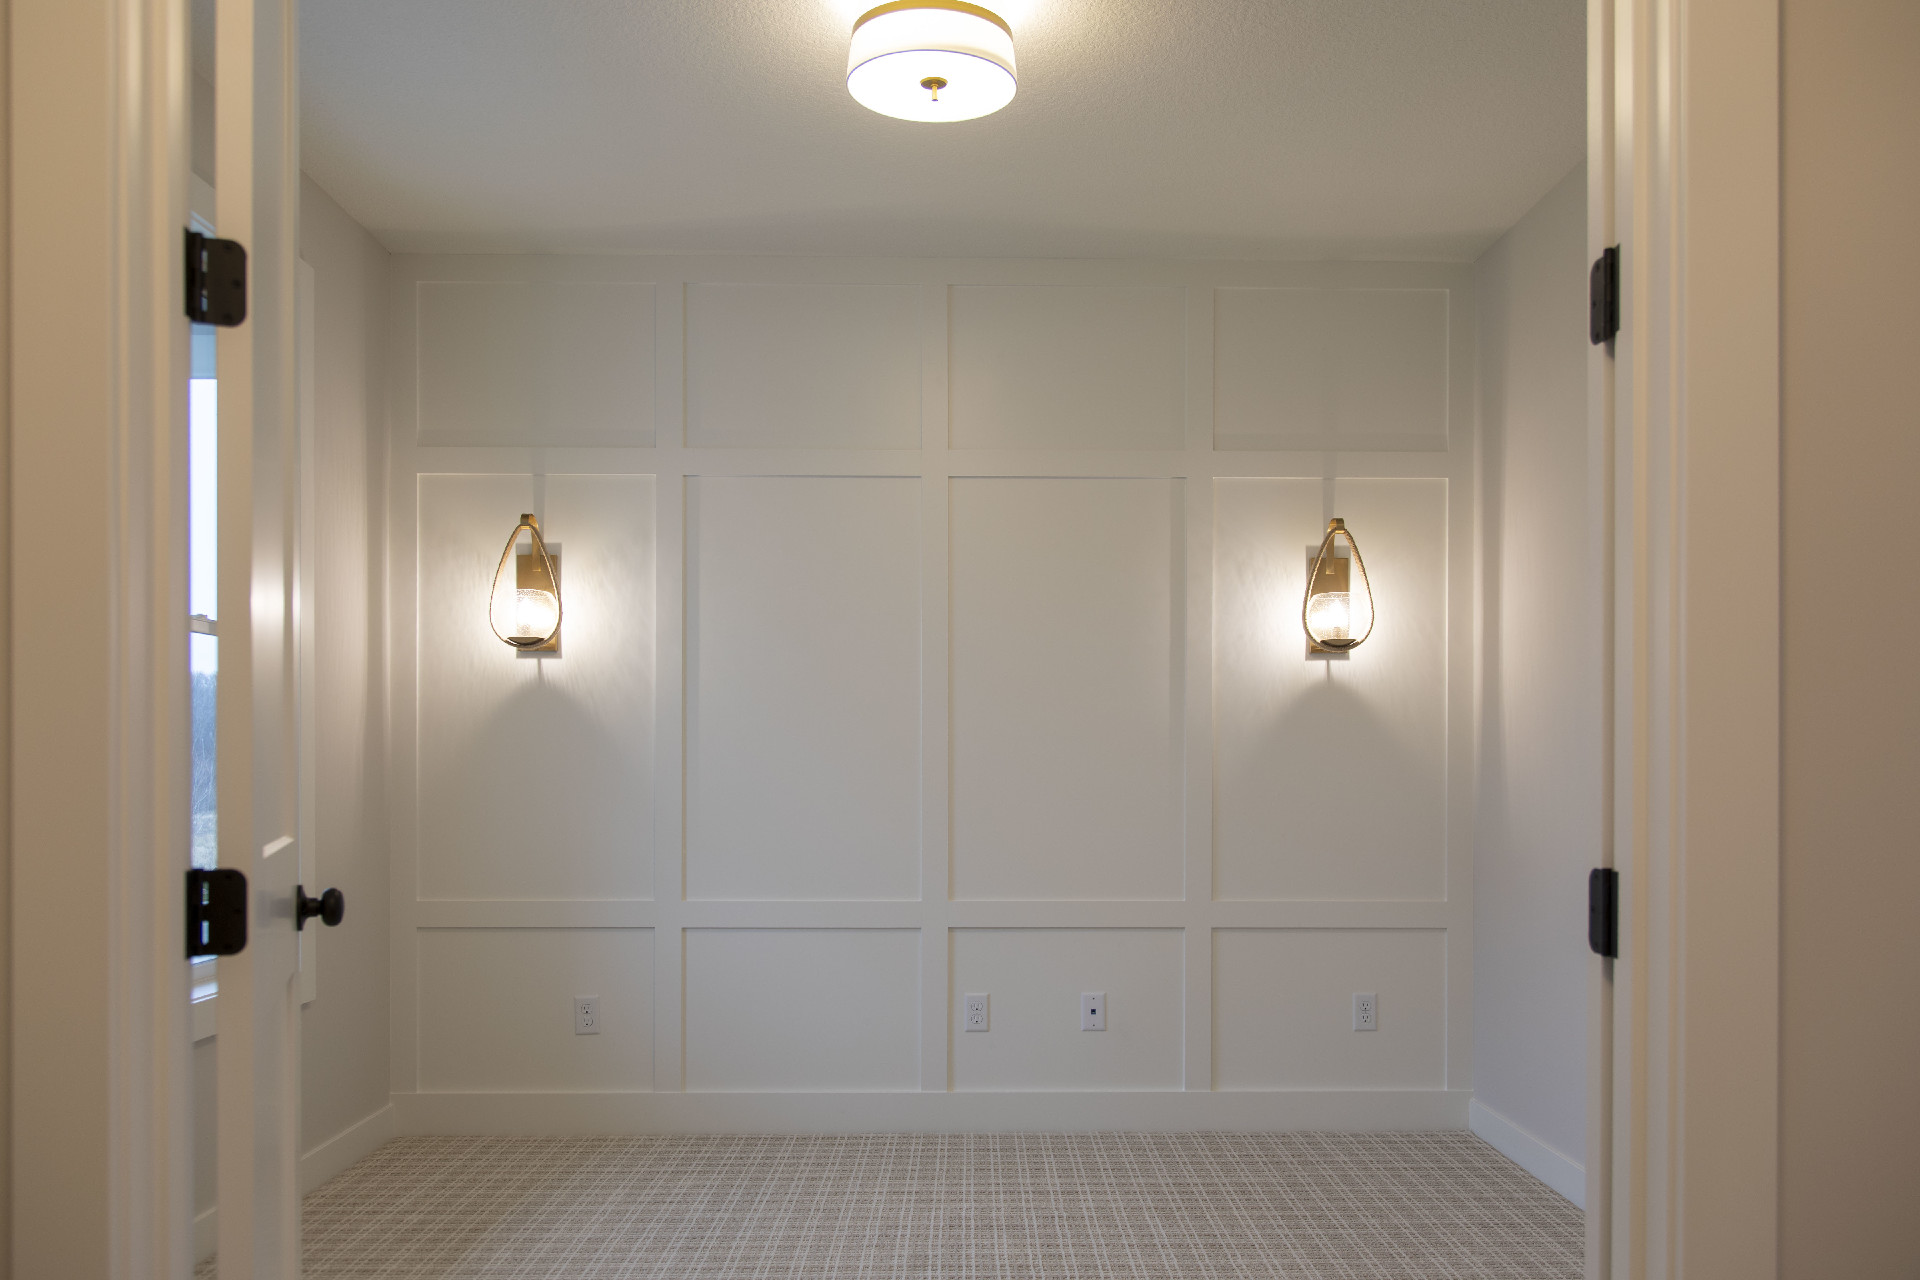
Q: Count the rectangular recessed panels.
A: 12